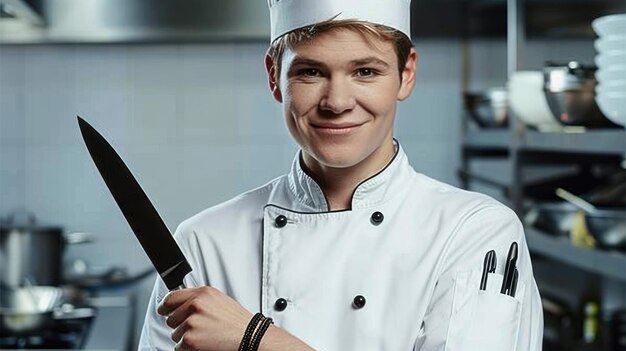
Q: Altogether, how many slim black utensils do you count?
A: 2